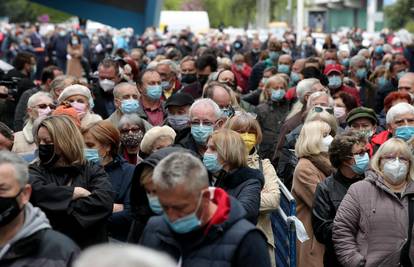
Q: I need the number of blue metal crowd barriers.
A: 1